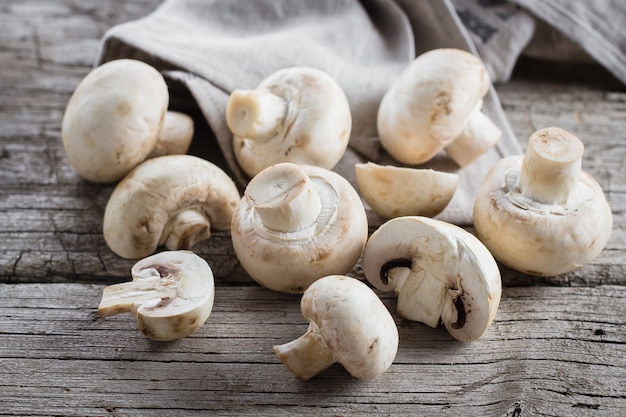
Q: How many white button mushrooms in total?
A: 10